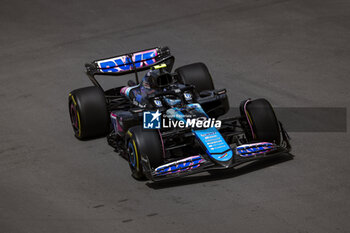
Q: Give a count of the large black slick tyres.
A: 4